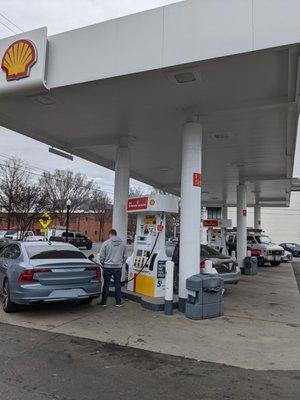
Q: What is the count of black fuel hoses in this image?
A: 1